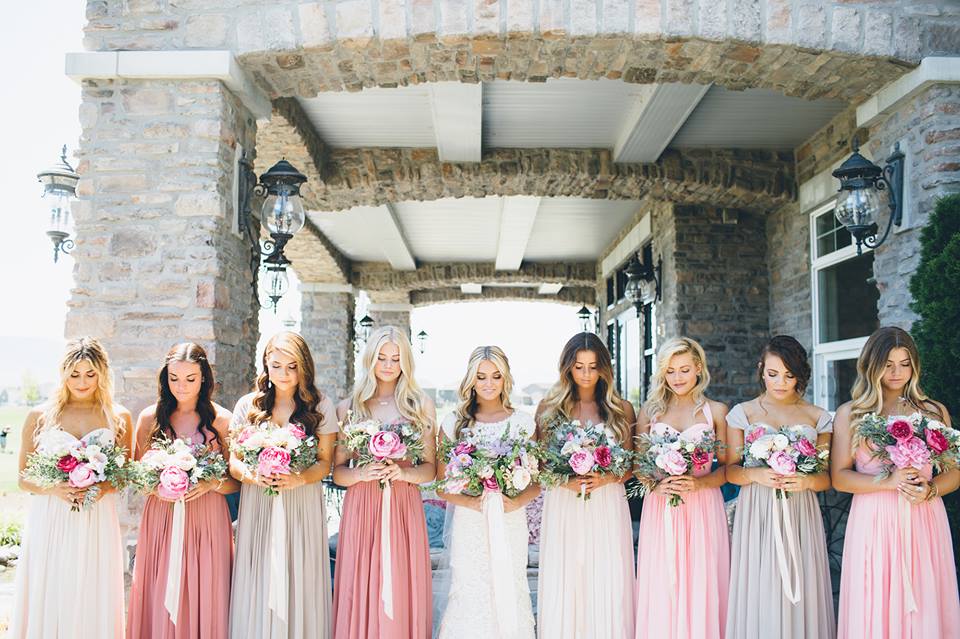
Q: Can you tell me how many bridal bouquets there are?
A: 9